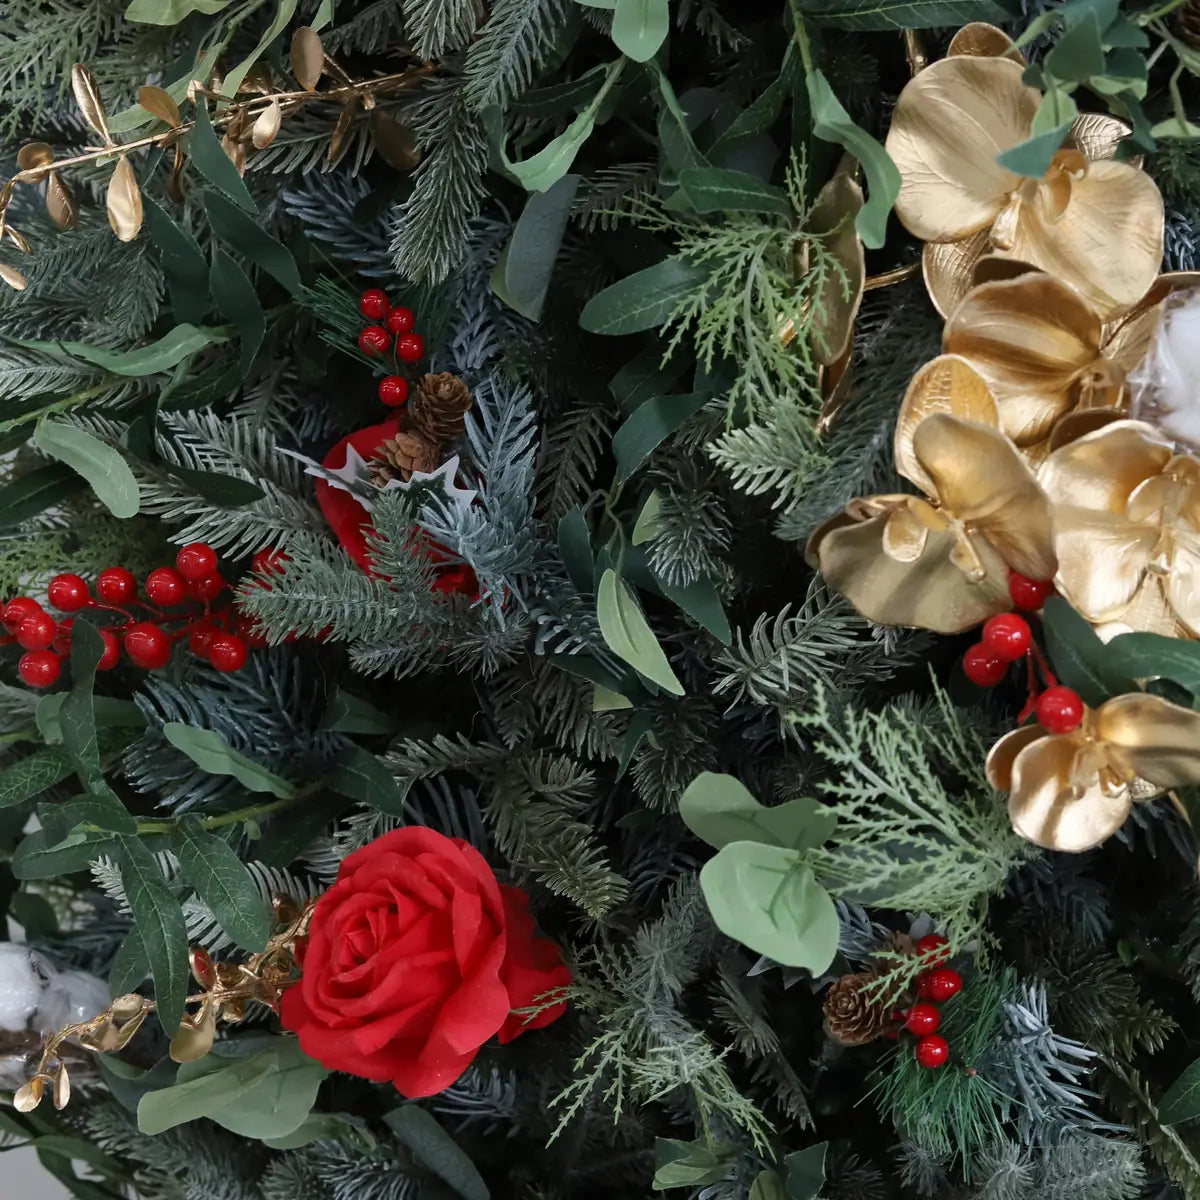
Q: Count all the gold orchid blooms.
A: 5